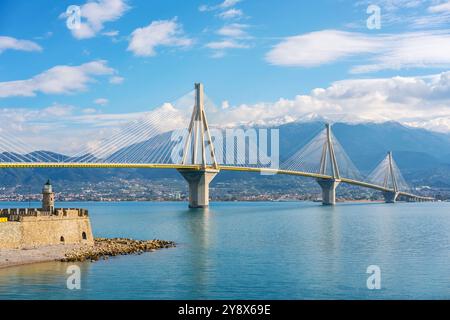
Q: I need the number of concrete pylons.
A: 3